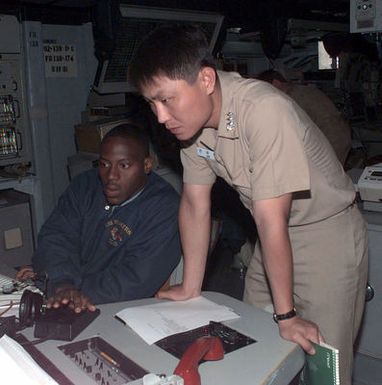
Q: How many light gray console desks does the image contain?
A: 1